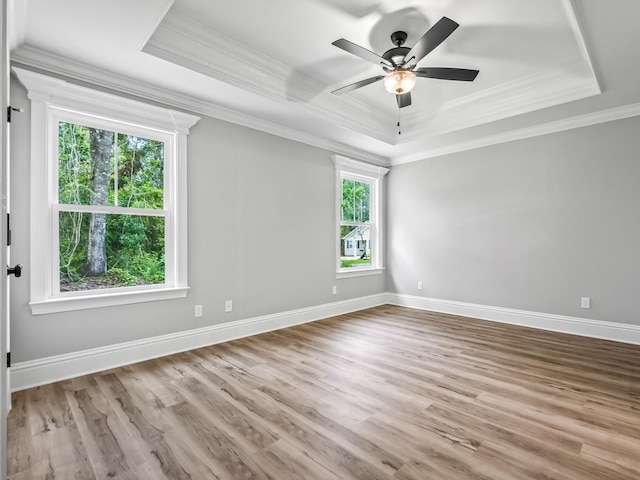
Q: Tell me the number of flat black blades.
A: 5